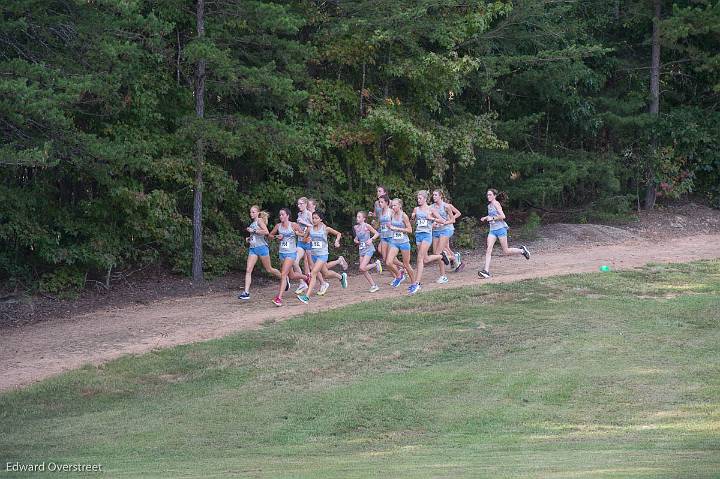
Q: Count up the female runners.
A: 12